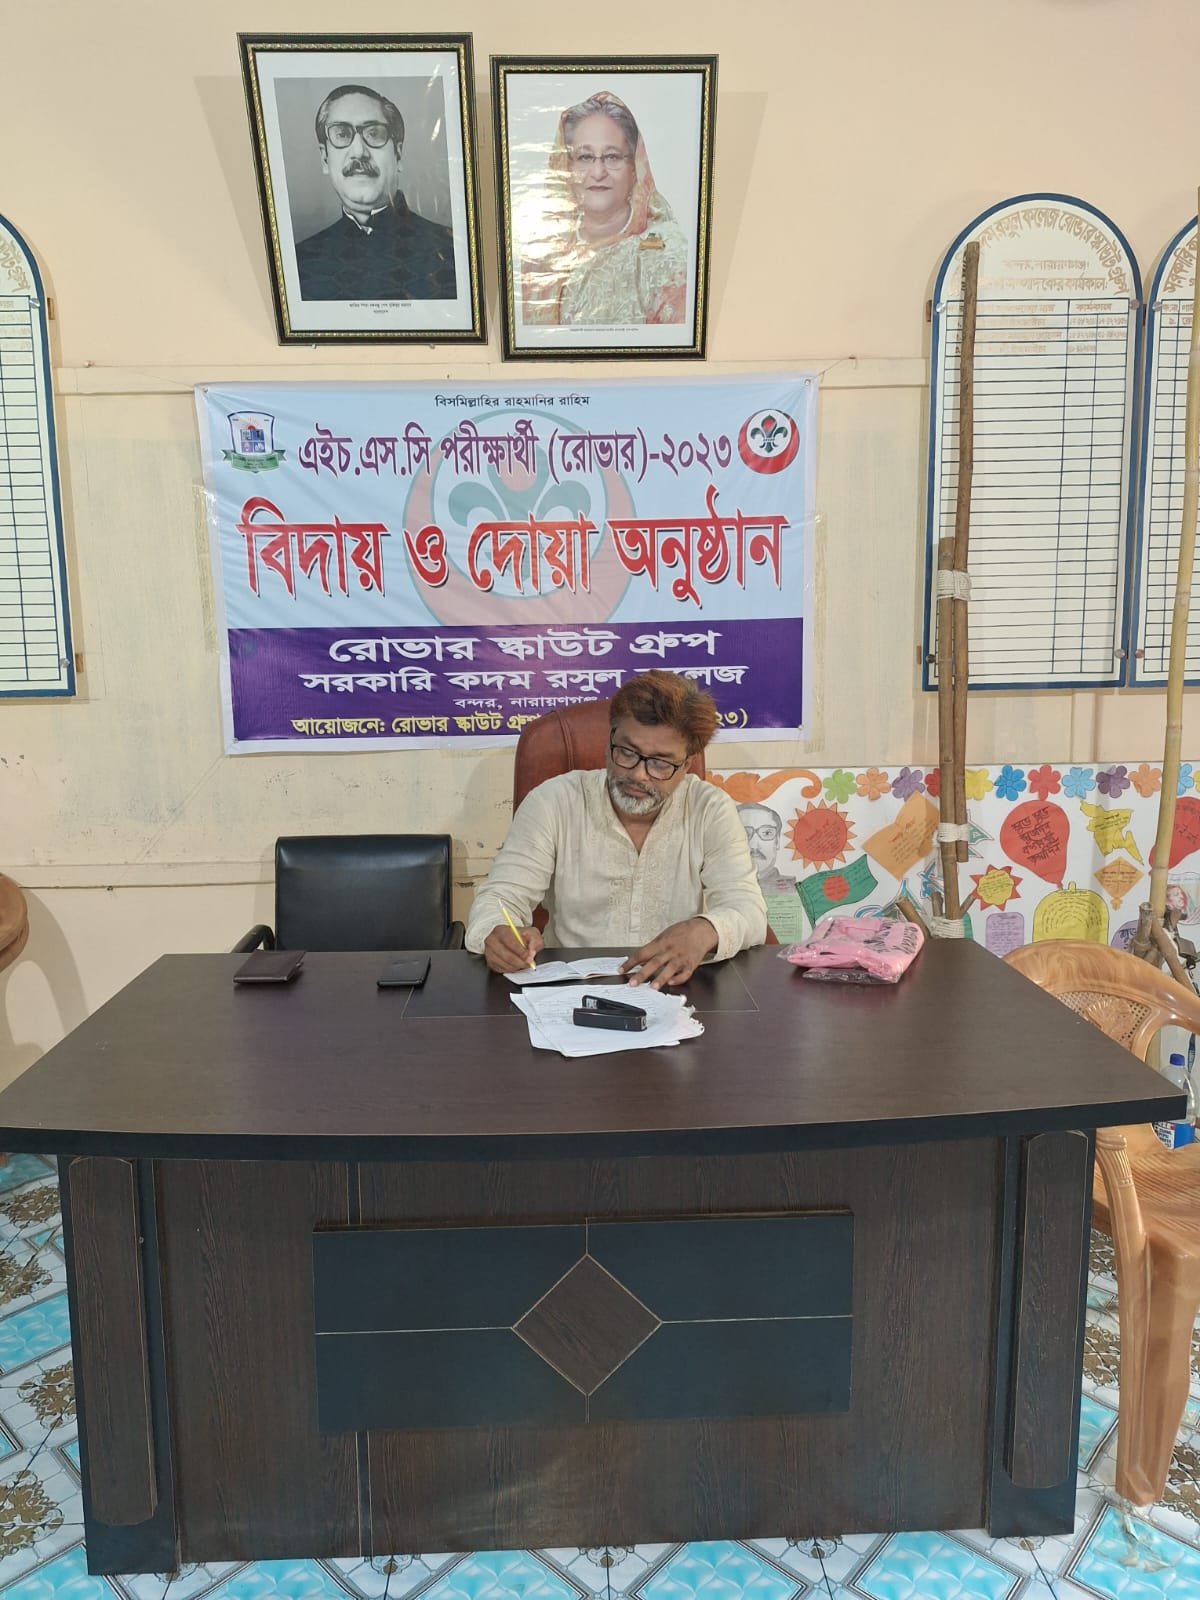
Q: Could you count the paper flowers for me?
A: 12